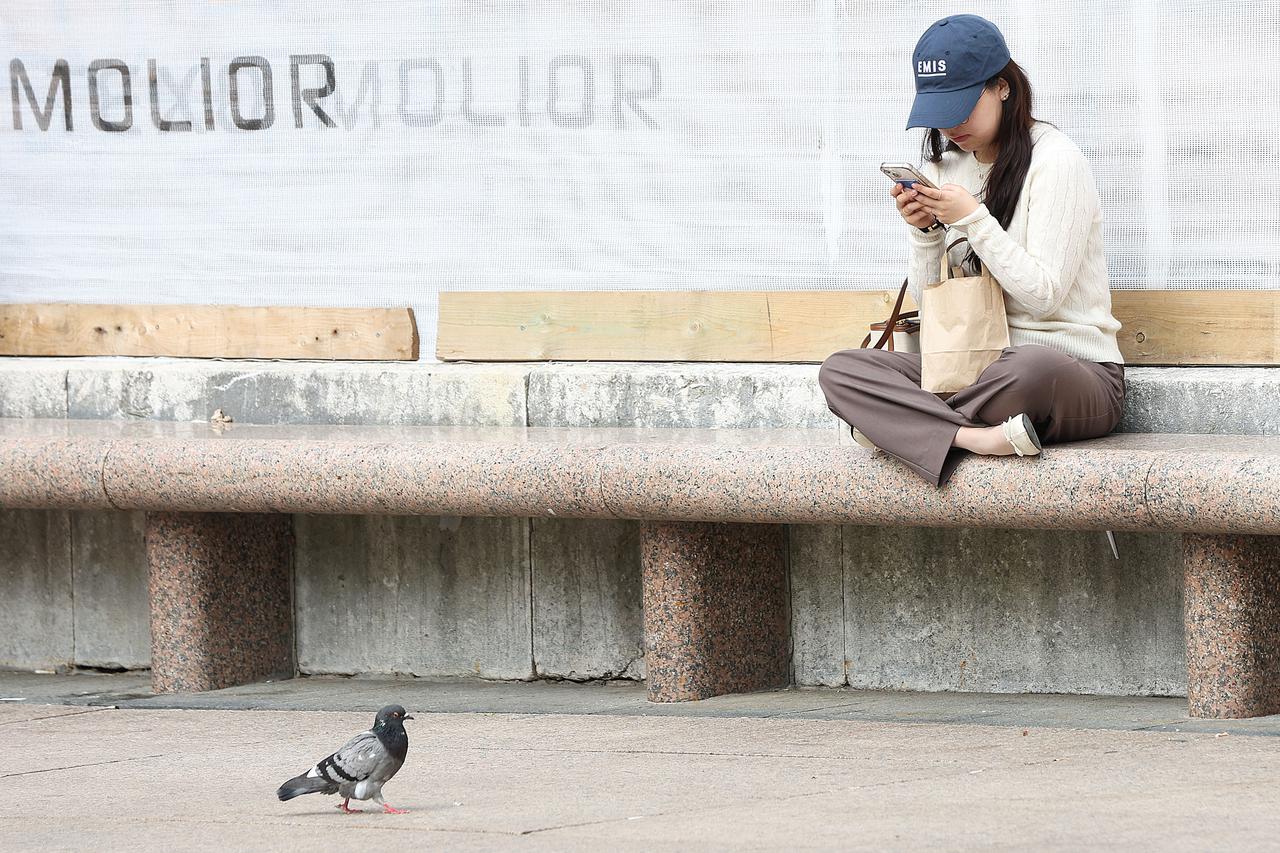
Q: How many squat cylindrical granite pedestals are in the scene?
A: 3